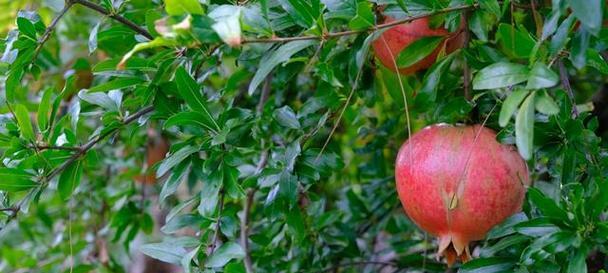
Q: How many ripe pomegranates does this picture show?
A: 2